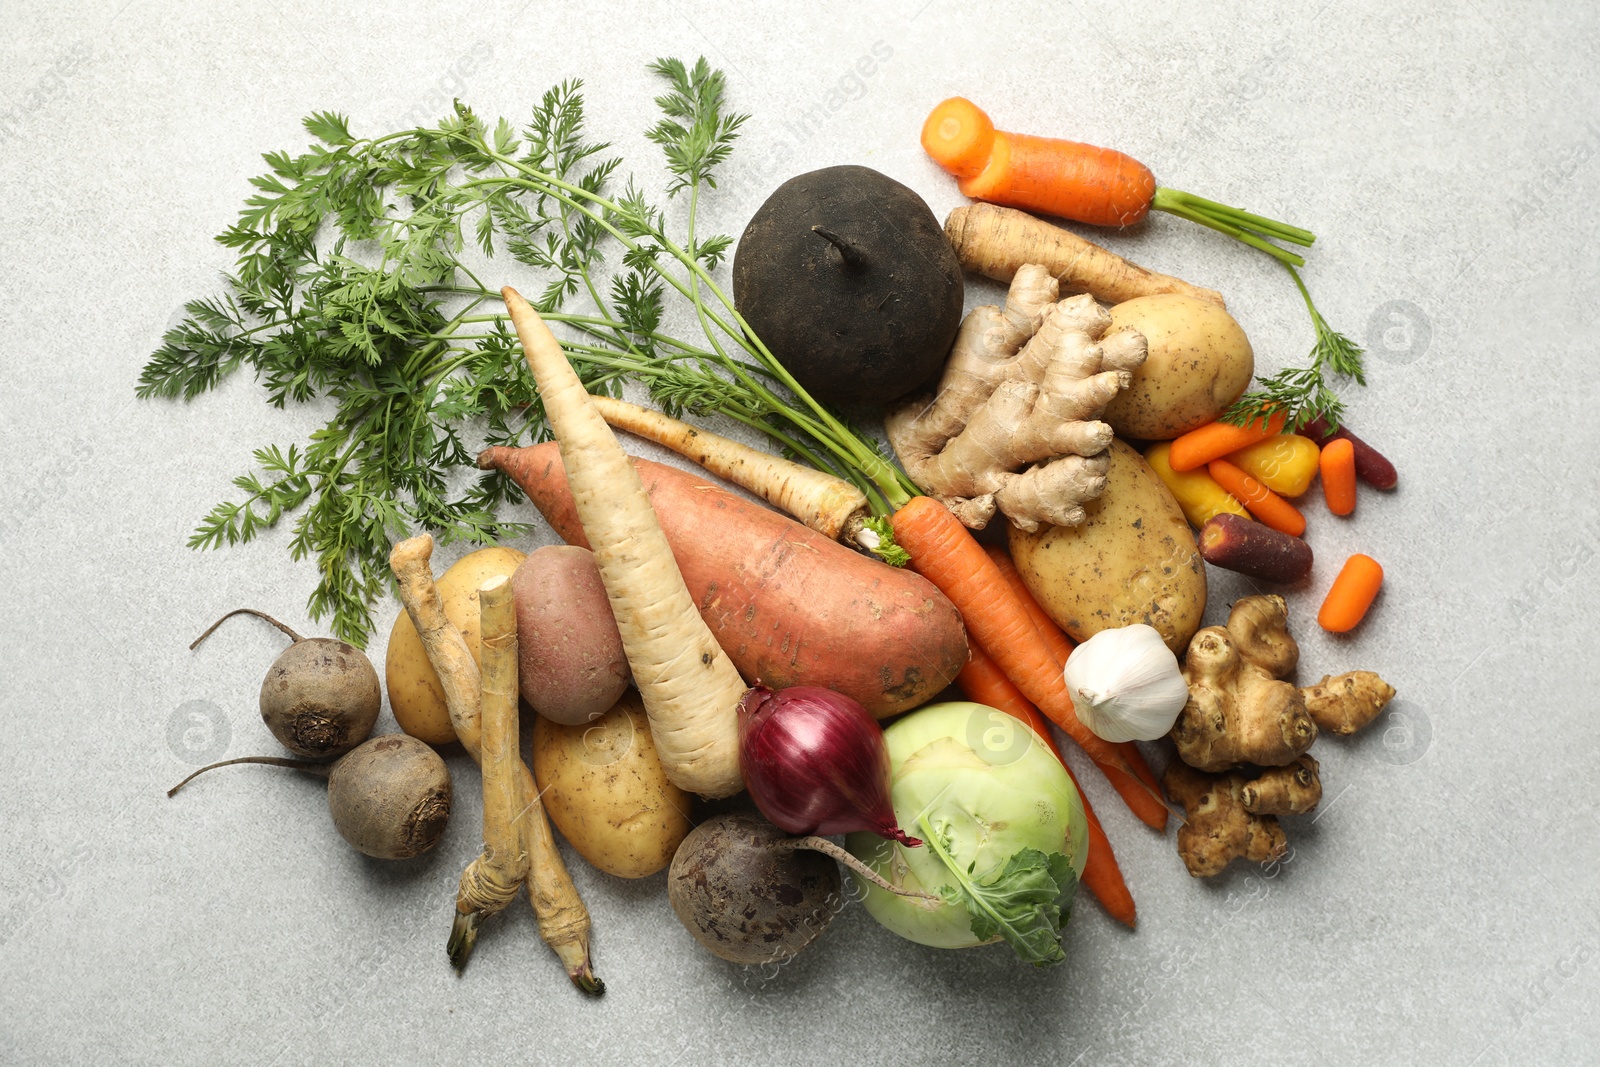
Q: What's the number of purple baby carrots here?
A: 2